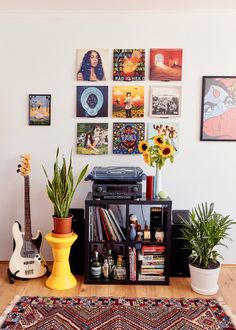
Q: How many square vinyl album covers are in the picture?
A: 9